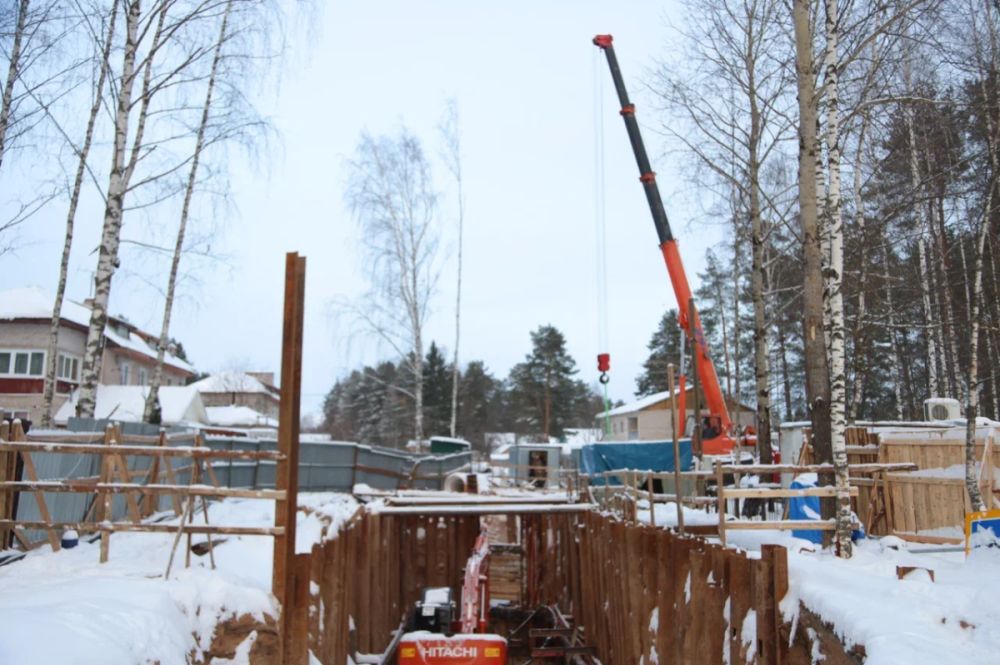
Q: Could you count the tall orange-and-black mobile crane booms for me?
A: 1